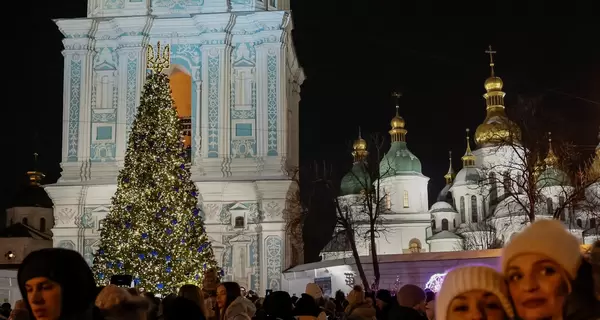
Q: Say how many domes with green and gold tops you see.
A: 3